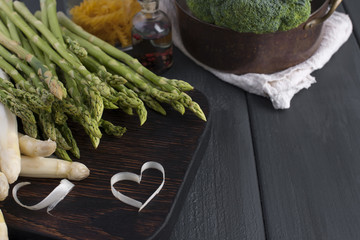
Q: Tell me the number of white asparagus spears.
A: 5